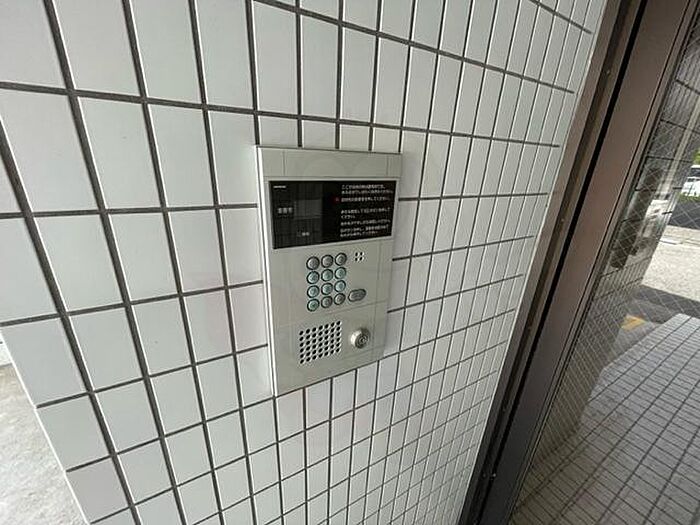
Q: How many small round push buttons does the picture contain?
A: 12